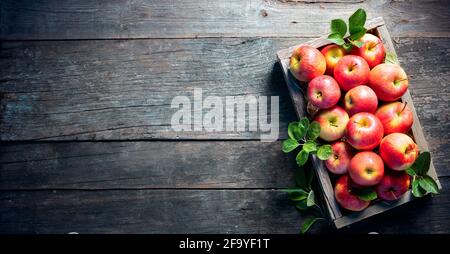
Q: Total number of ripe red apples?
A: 15